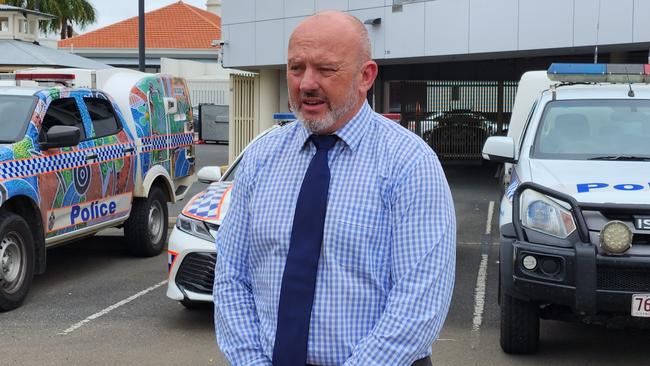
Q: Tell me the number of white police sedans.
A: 1